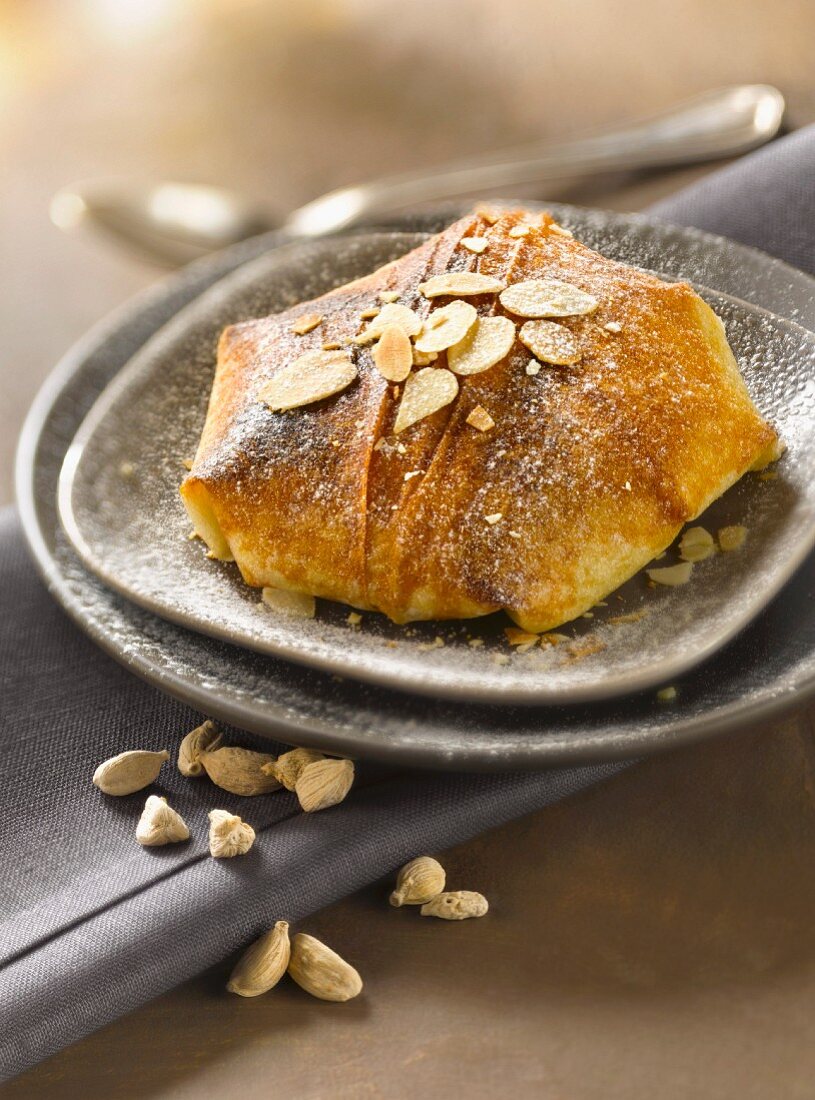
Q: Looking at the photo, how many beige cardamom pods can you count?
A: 11